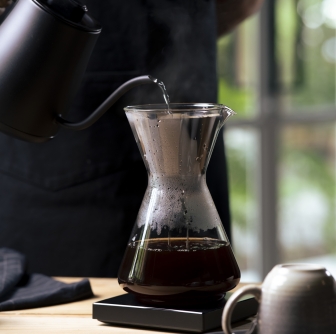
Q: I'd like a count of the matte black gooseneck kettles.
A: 1